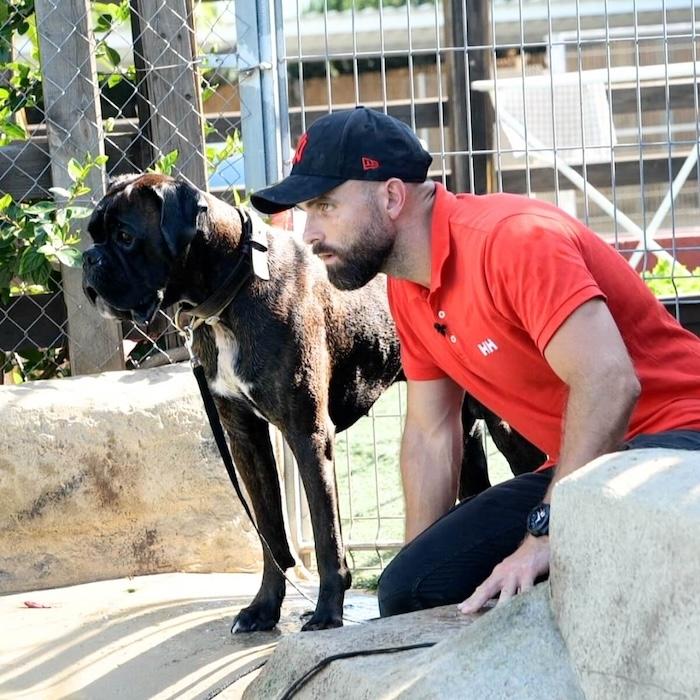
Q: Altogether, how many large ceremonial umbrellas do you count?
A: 0